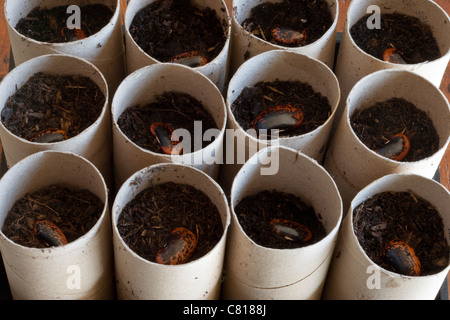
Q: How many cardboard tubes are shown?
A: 12